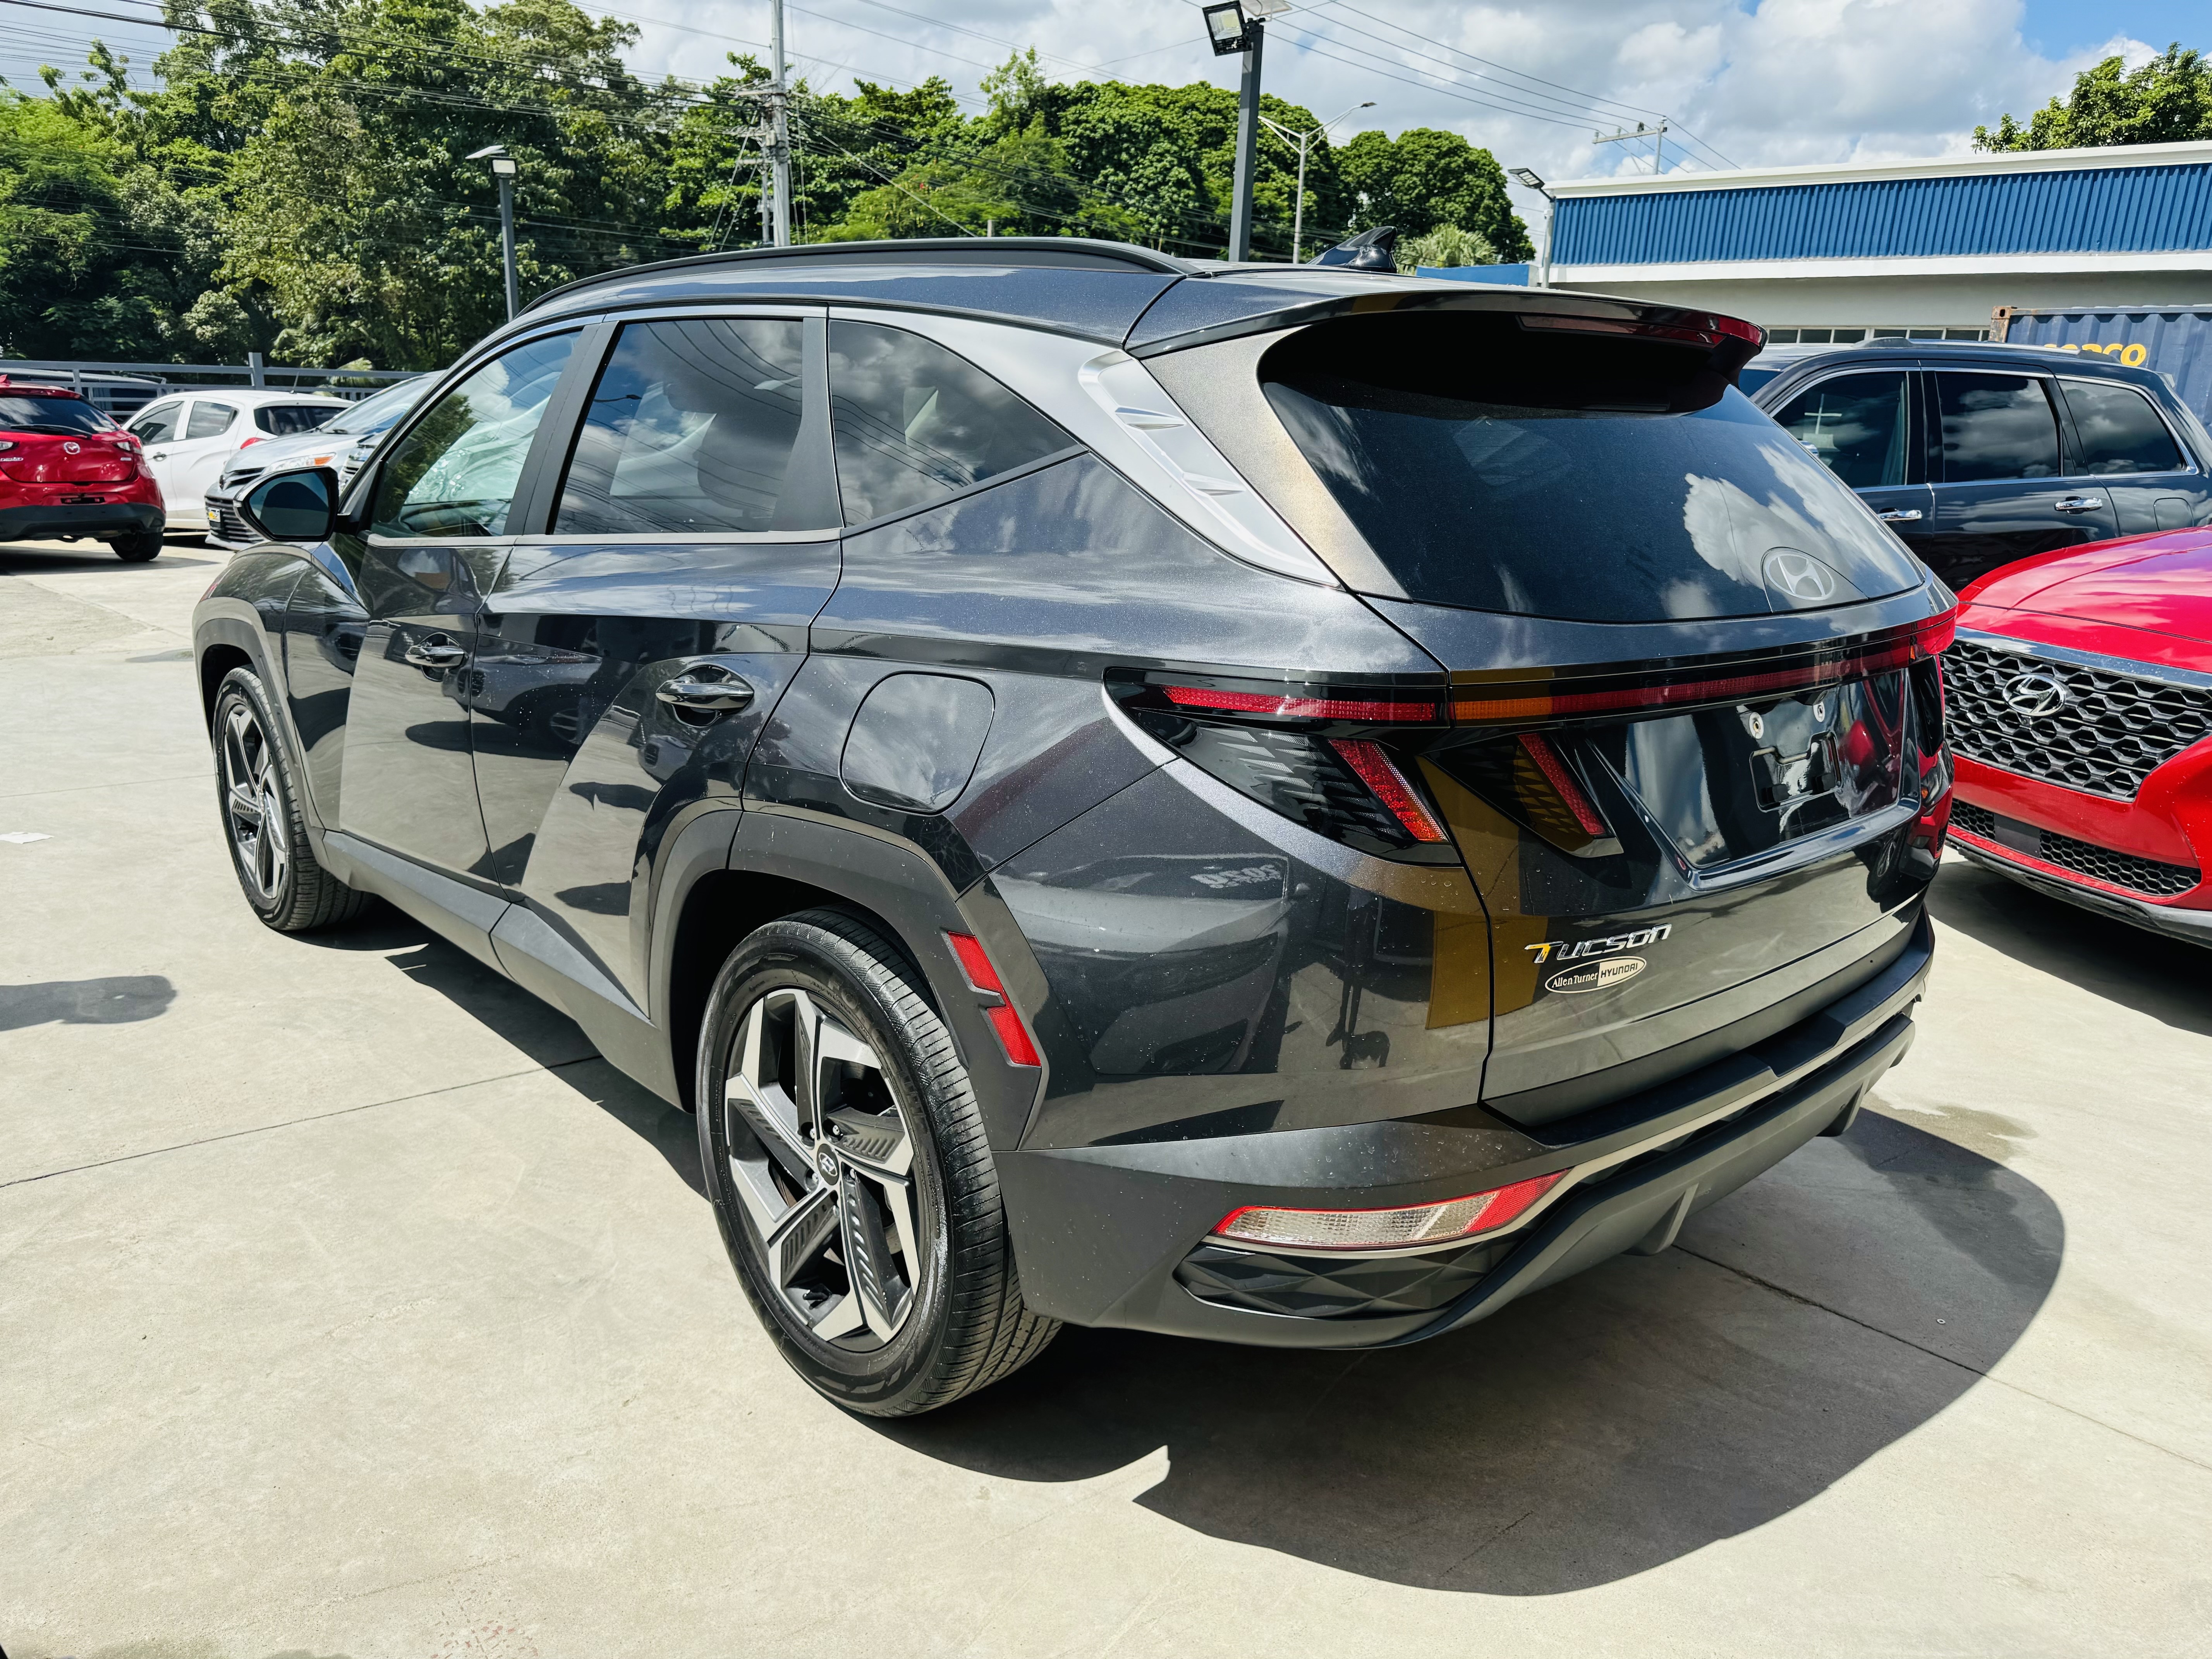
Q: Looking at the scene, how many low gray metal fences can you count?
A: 1